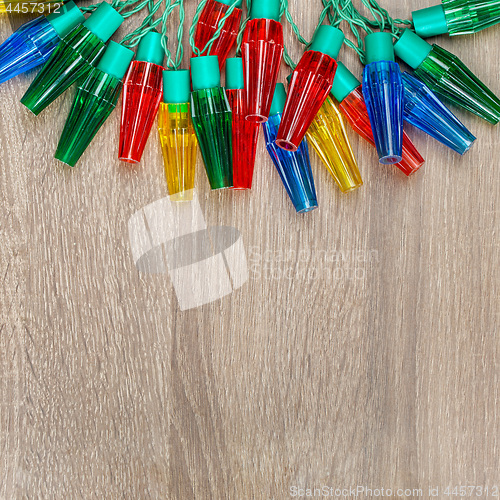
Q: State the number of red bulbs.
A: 6